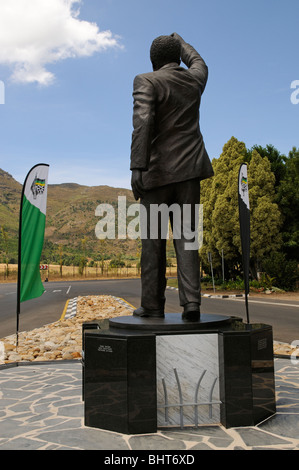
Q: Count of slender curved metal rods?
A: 4